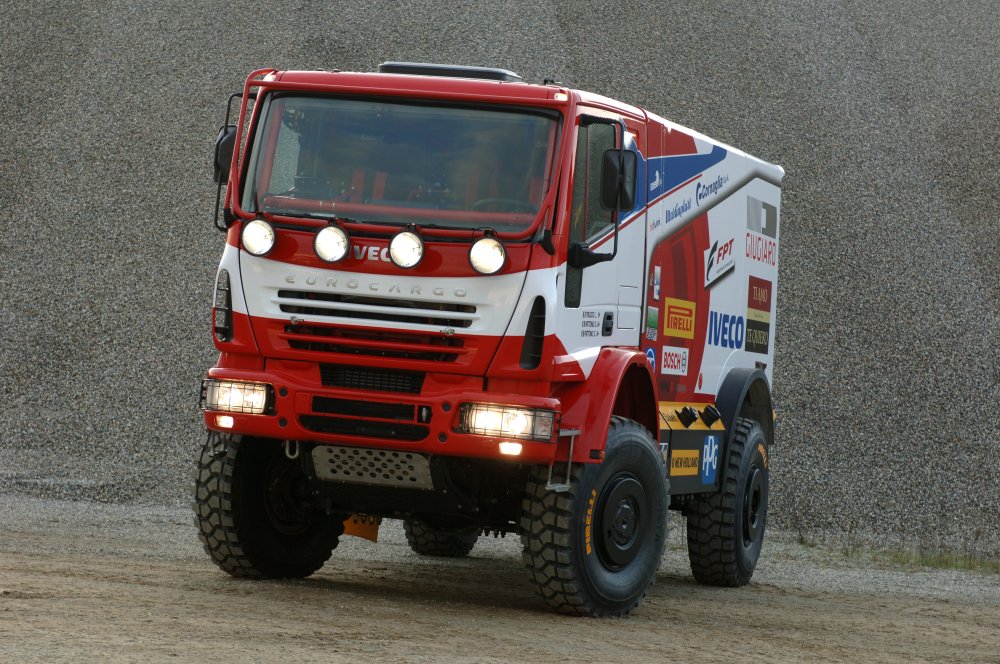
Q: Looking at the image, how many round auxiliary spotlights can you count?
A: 4